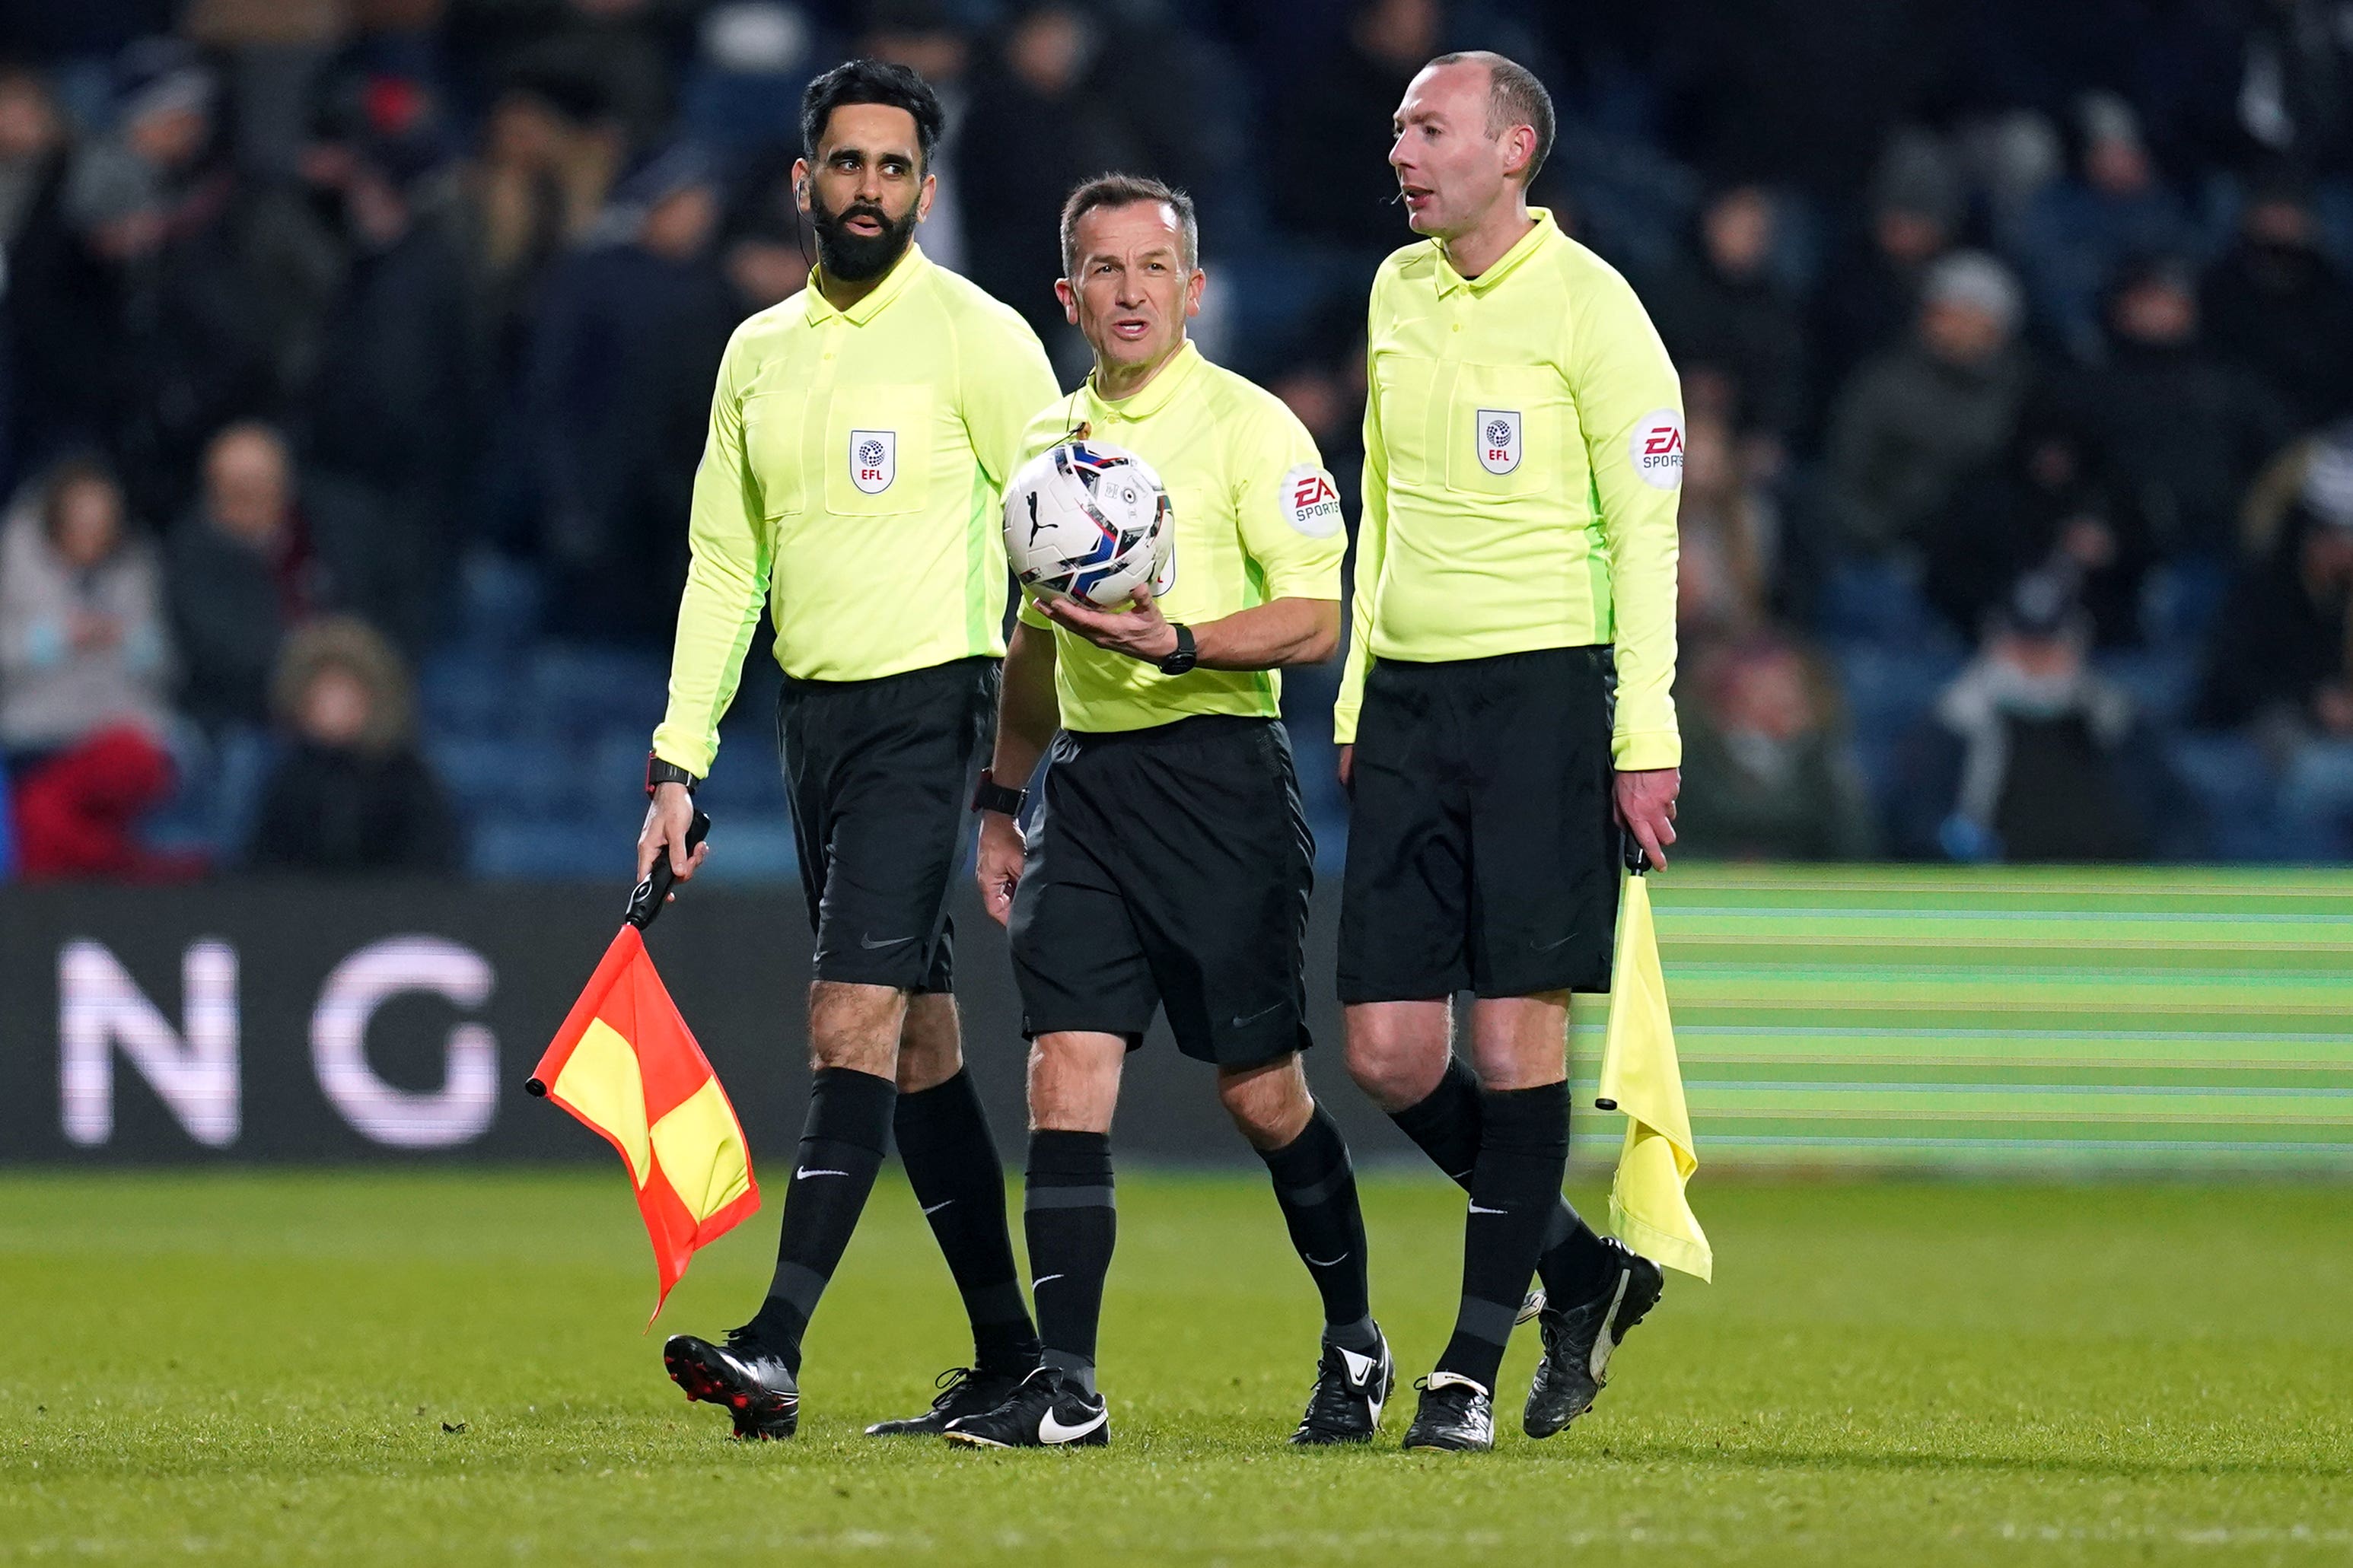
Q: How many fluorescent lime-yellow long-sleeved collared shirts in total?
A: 2